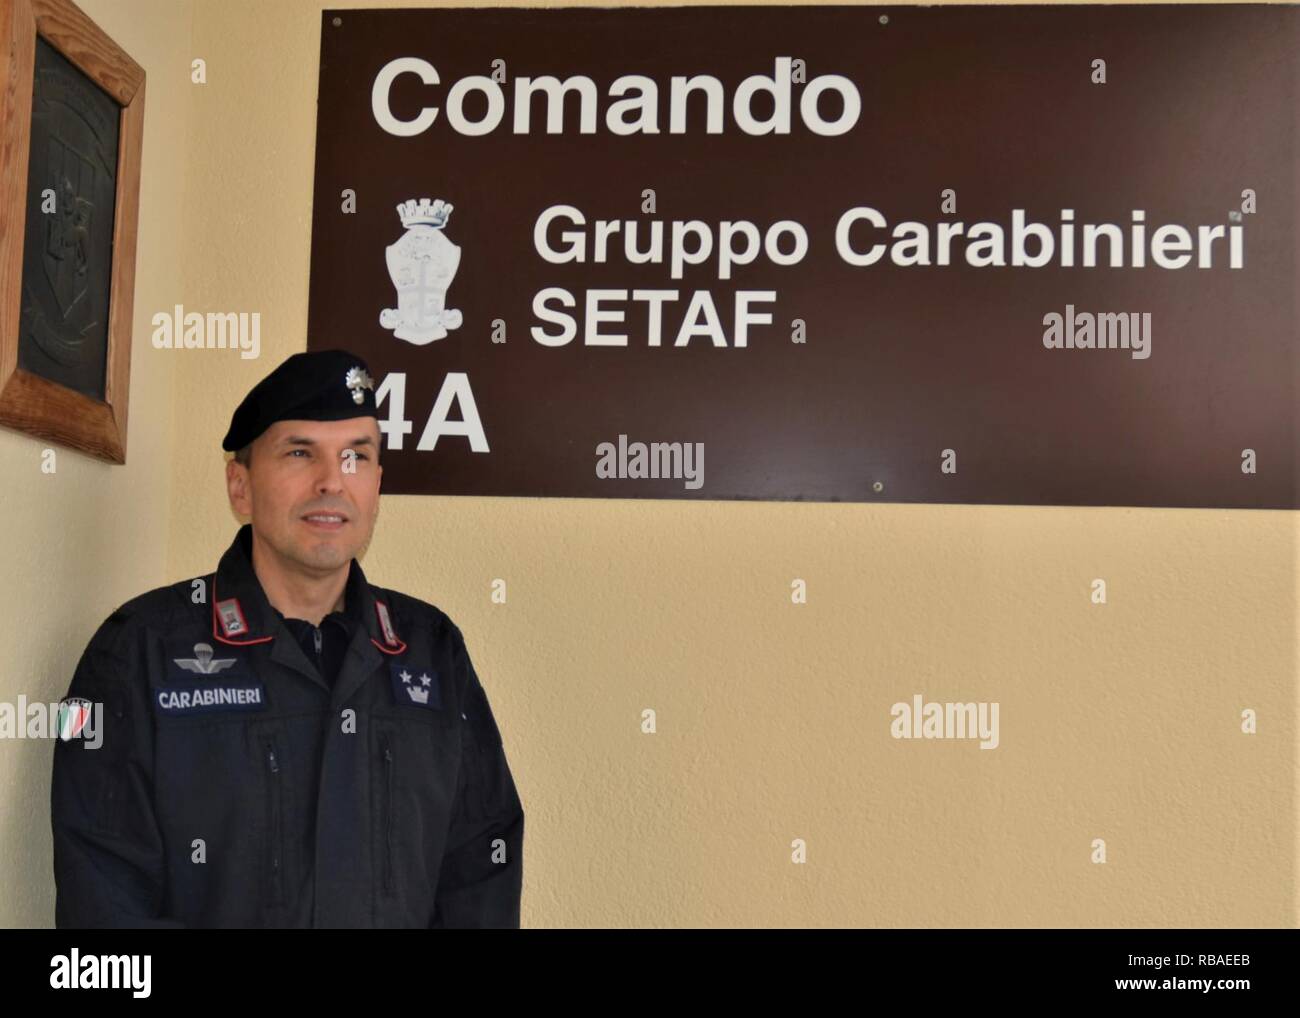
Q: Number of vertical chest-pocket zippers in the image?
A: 2